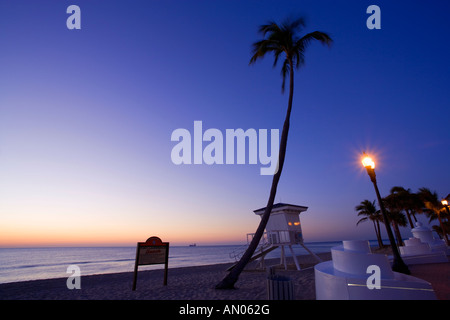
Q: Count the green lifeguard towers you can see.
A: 0